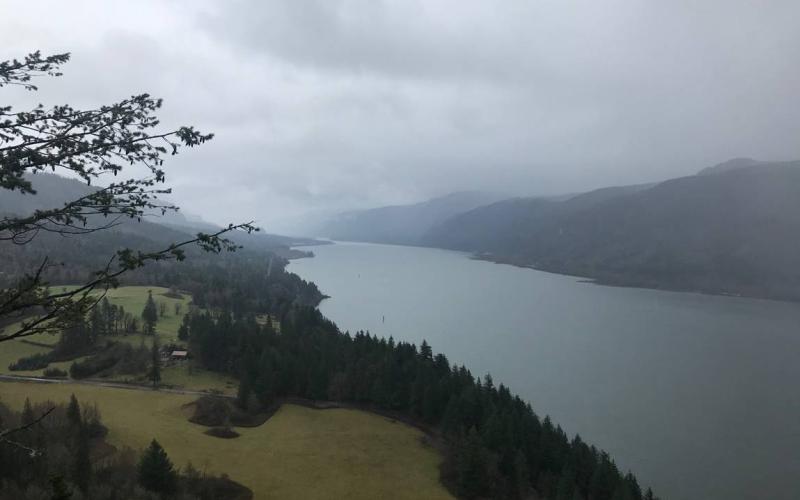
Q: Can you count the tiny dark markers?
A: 2